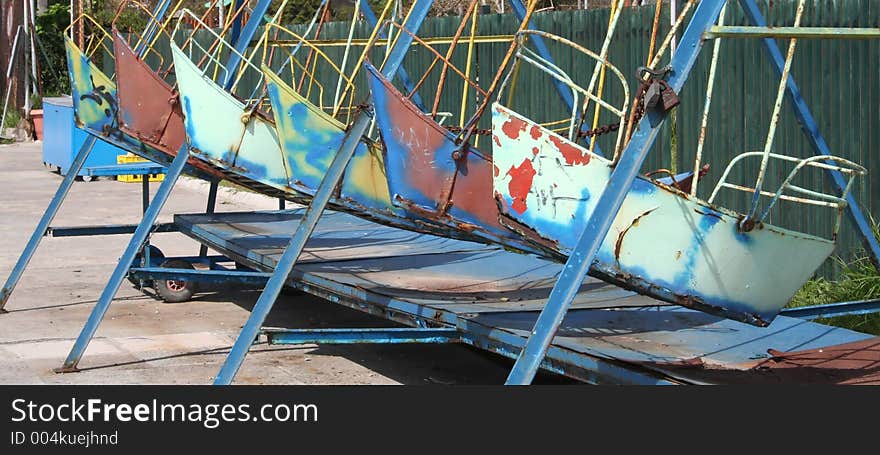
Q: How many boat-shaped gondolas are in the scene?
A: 6